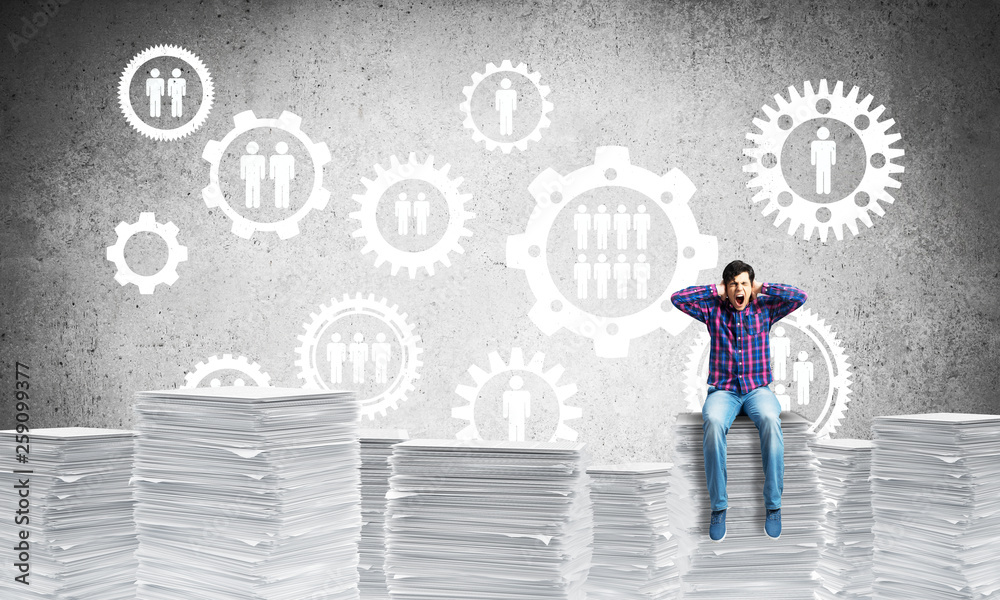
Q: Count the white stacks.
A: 8